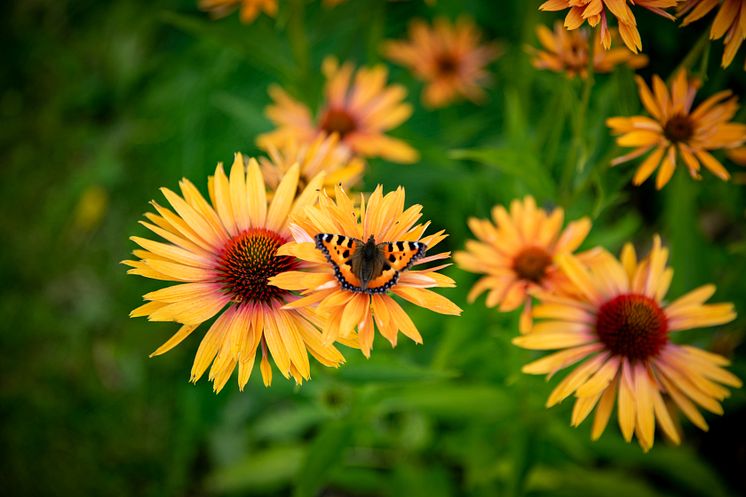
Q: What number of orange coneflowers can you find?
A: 12